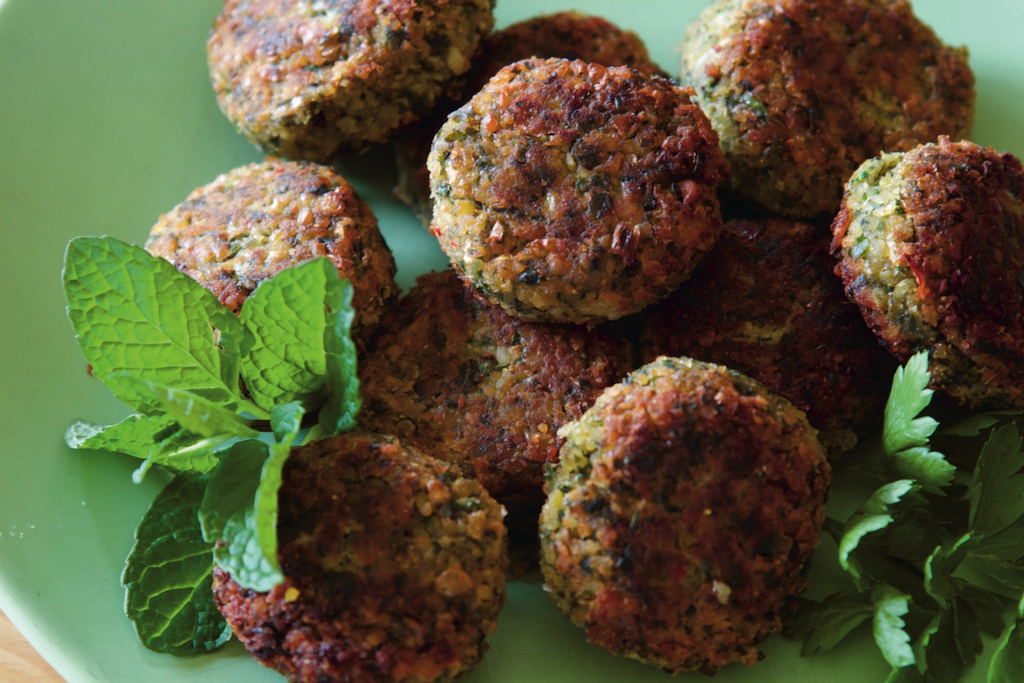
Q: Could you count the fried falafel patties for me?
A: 10